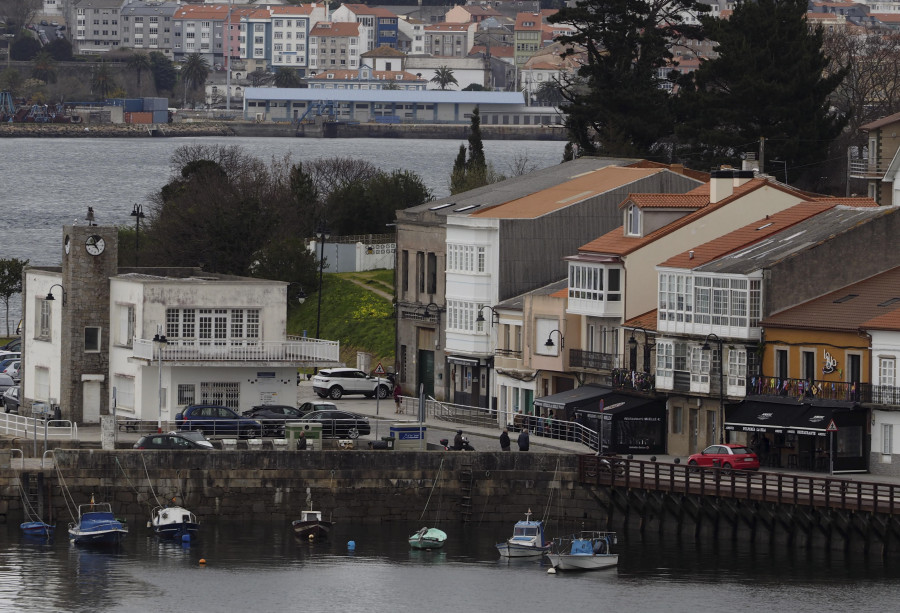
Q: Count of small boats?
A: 7